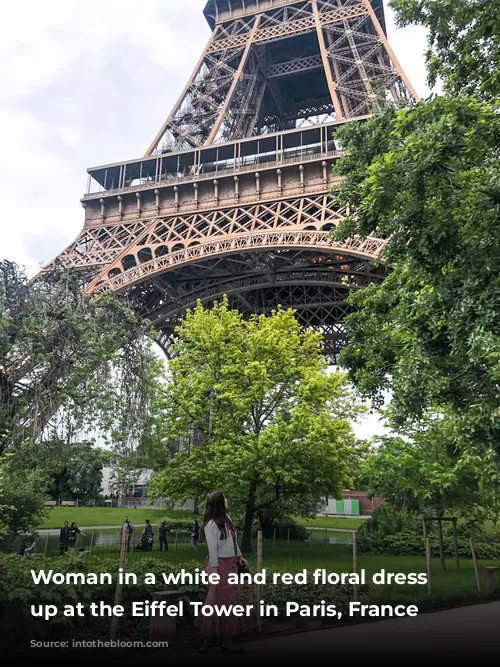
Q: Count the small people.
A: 6